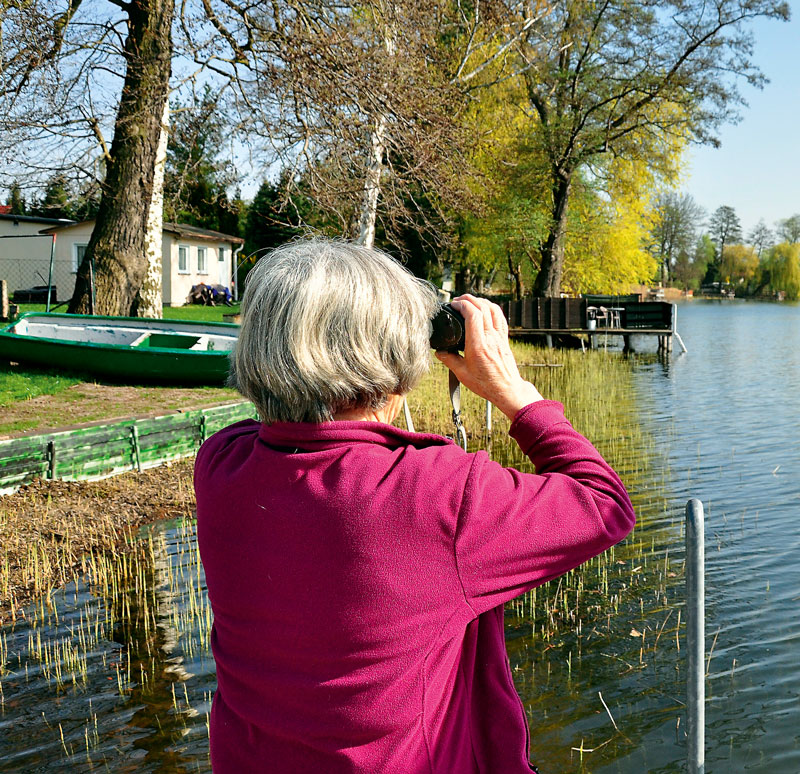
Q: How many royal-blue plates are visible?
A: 0